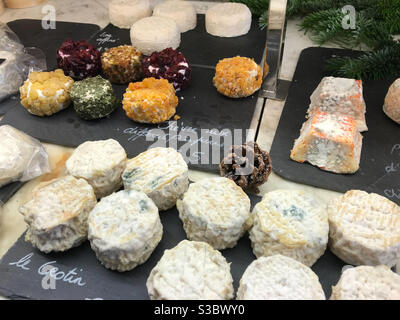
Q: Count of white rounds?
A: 14